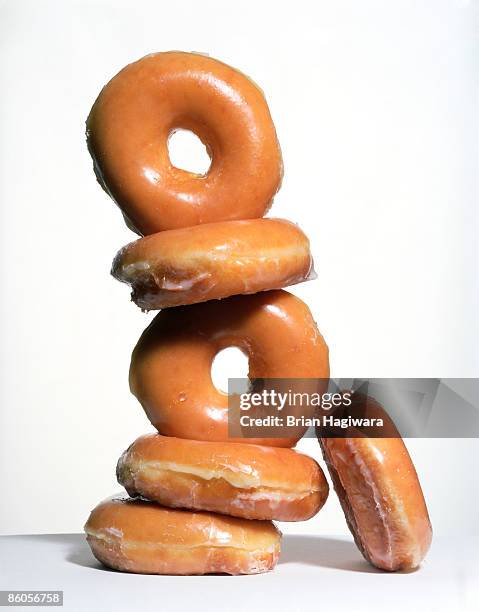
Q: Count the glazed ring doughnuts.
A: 6